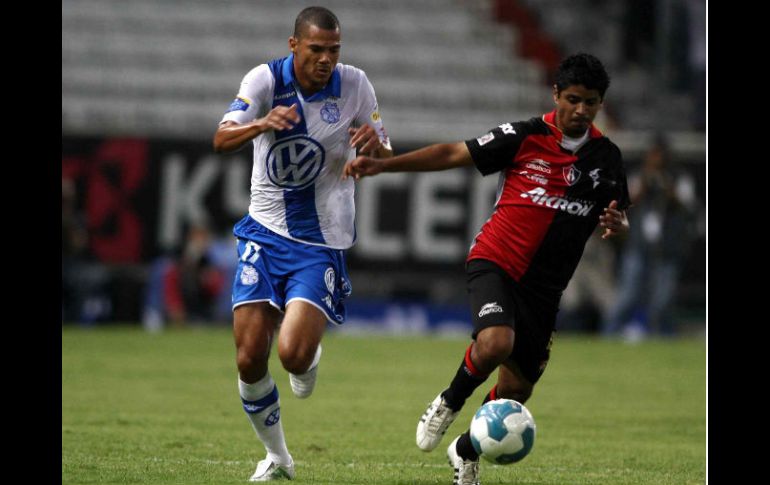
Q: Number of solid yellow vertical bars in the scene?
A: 0